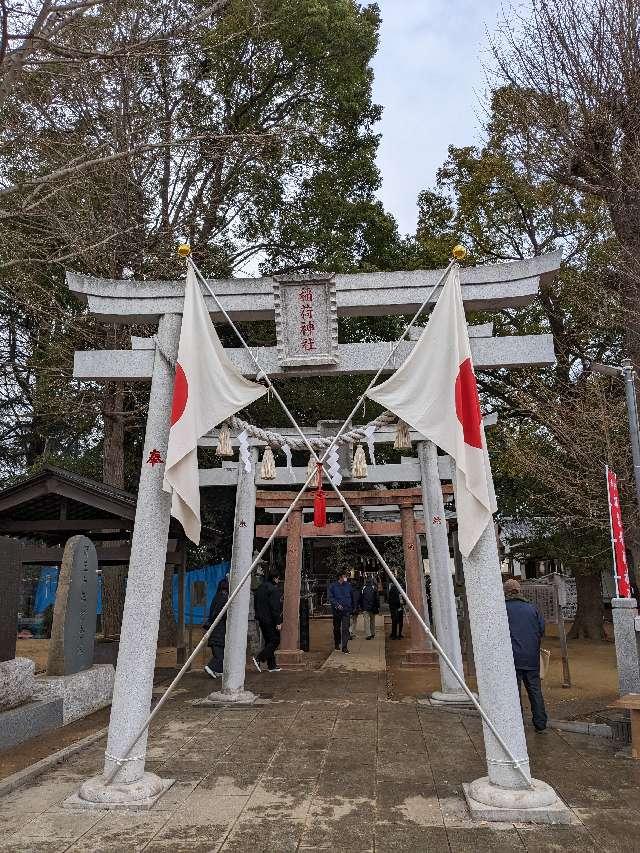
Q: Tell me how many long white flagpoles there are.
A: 2